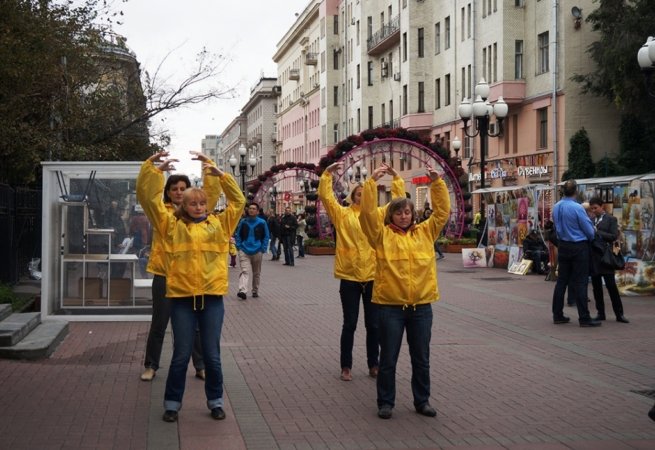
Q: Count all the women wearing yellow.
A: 4